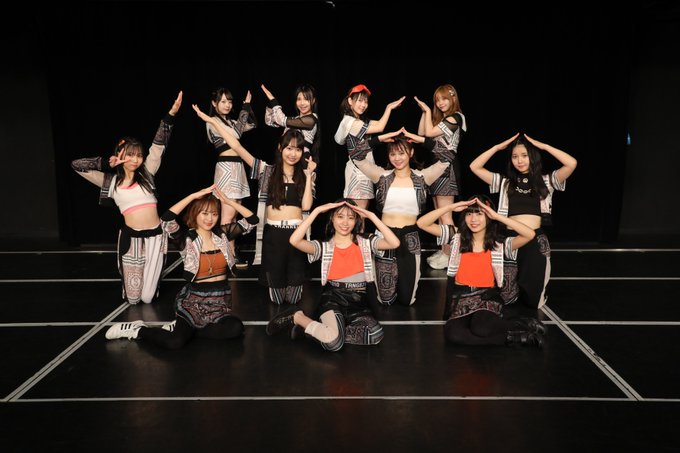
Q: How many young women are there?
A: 11